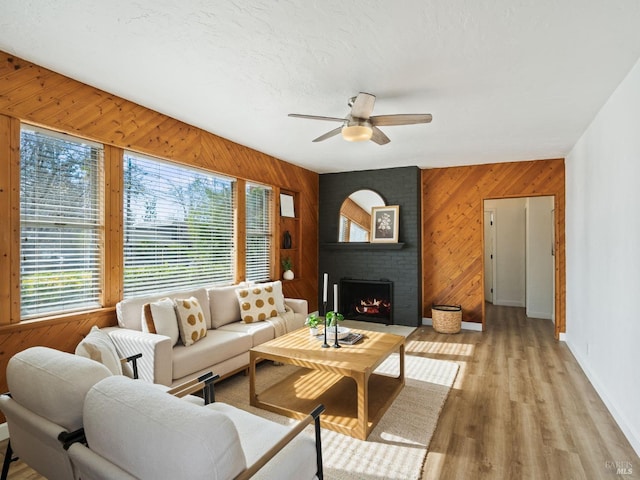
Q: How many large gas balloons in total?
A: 0